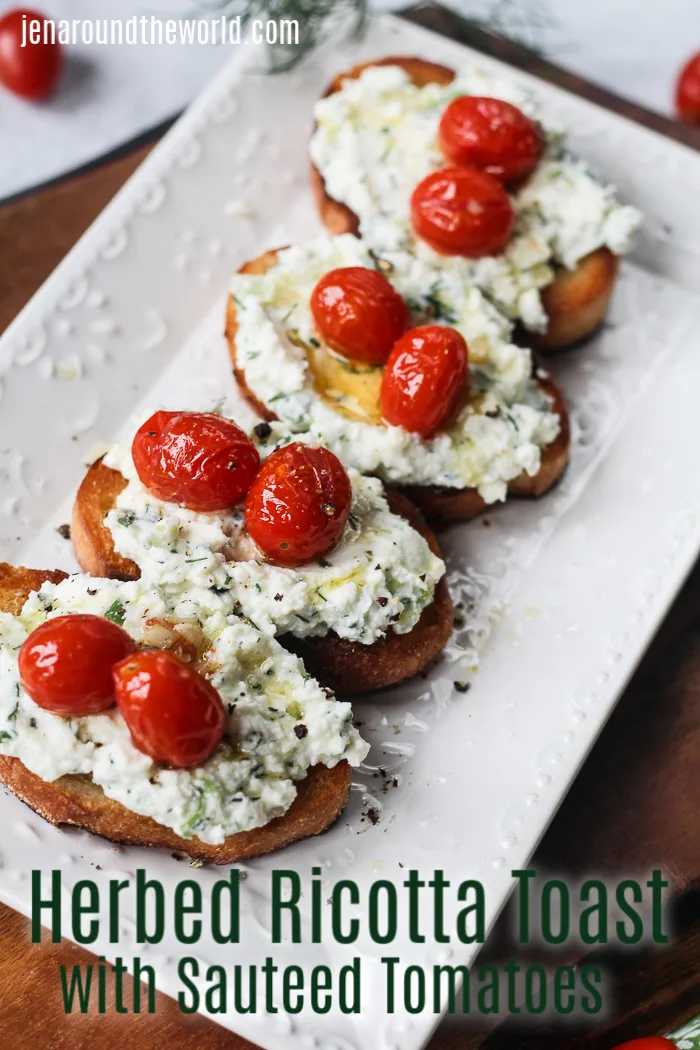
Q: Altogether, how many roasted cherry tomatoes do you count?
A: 8